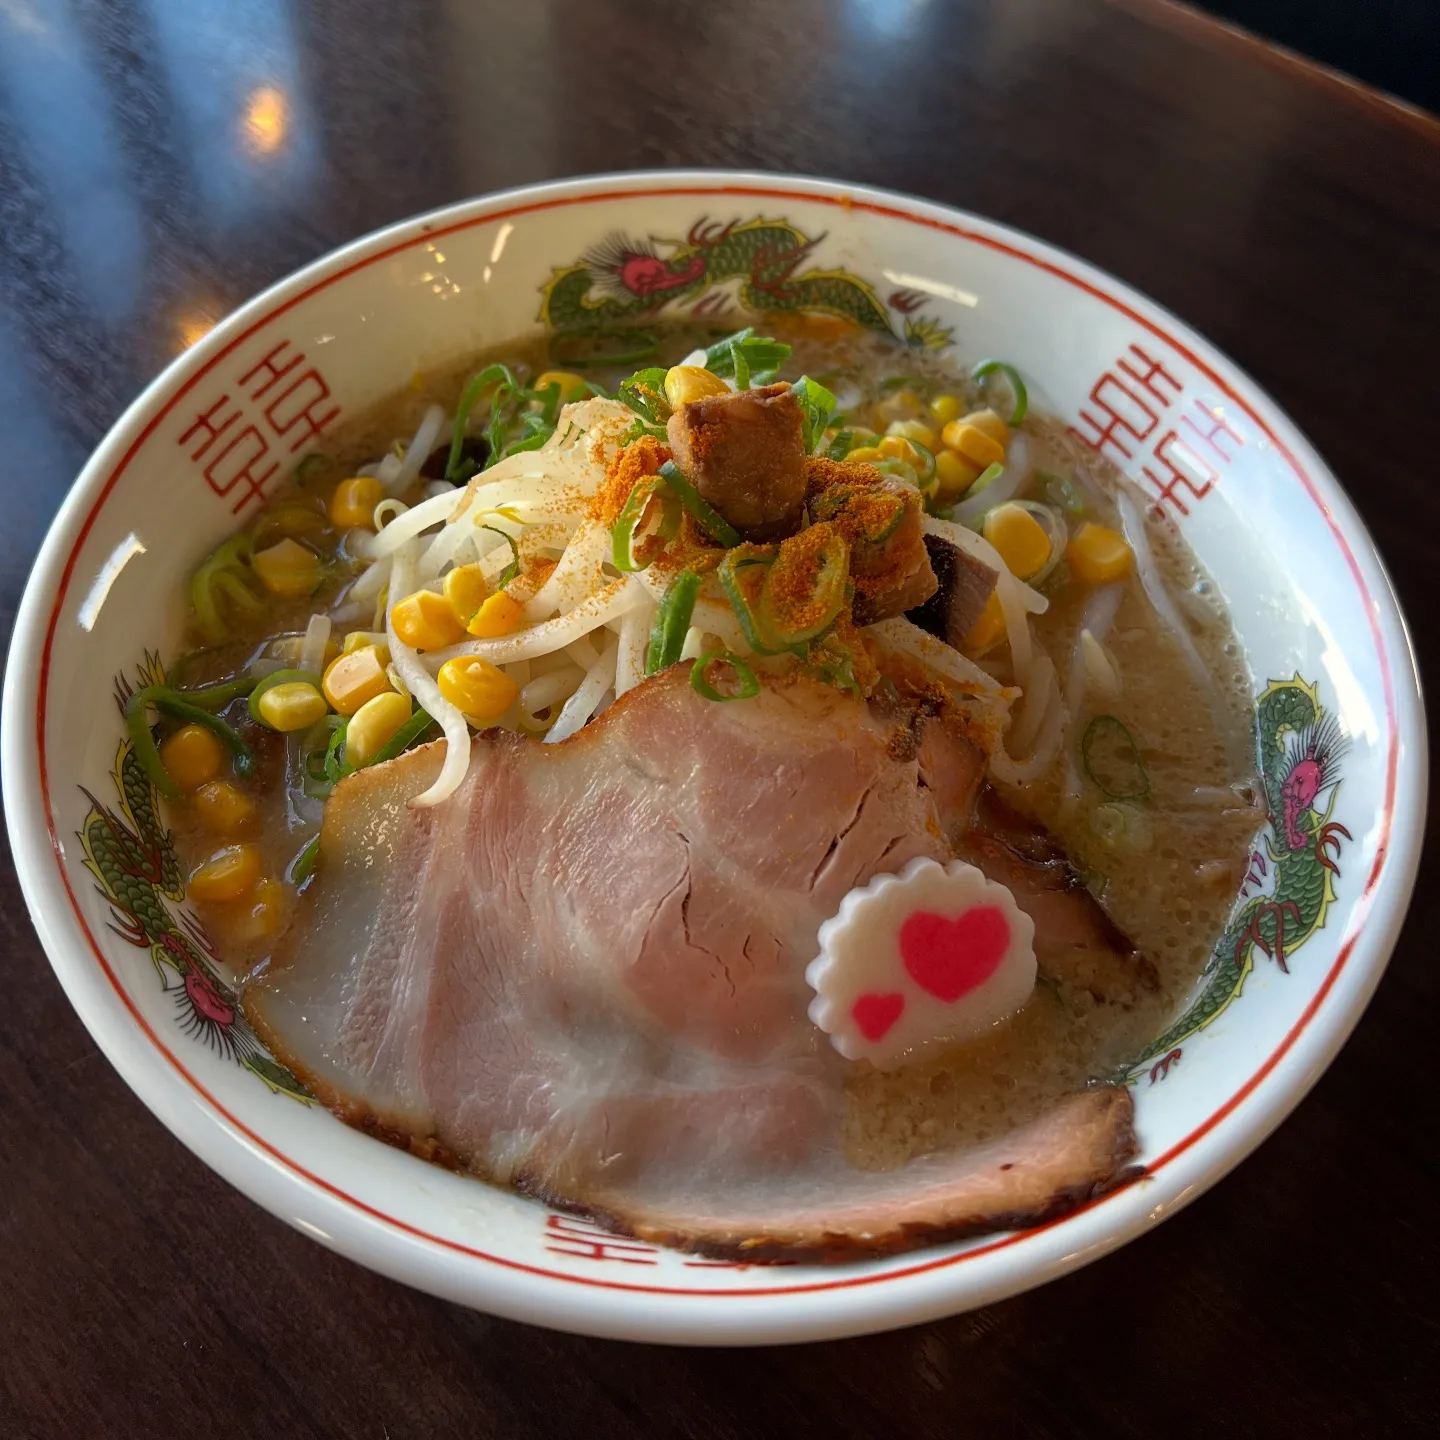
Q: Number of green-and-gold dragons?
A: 3